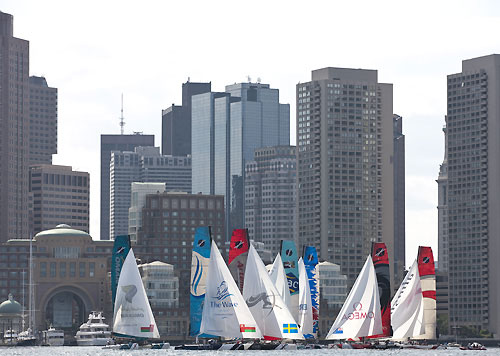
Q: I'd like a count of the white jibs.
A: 7